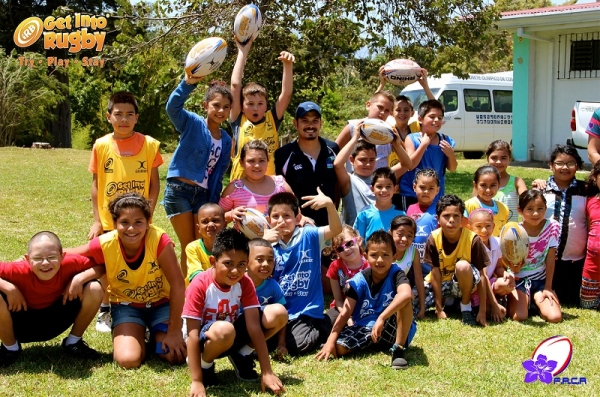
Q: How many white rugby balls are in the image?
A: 6